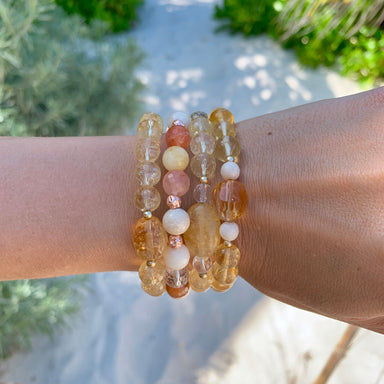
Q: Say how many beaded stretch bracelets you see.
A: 4